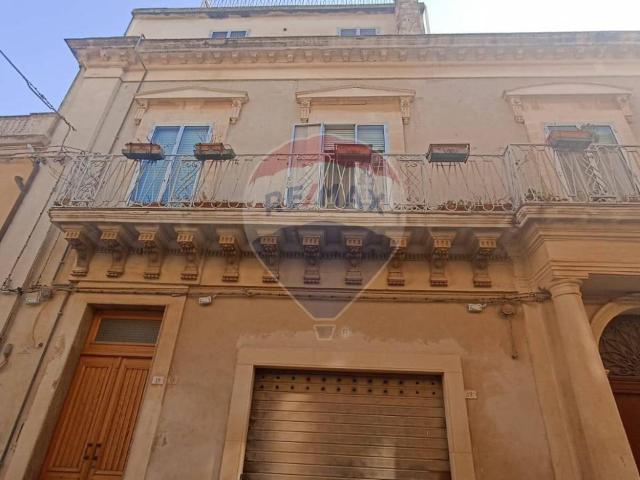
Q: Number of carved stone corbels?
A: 11